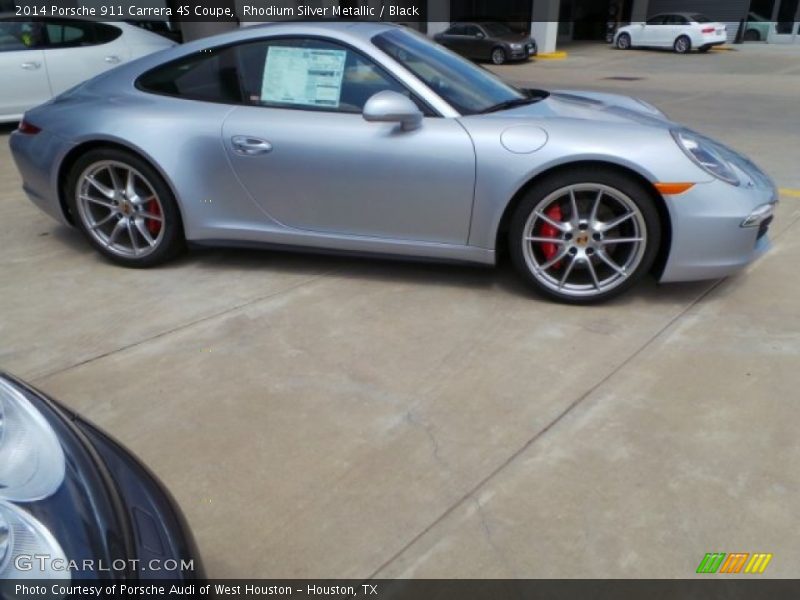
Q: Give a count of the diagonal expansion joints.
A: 2